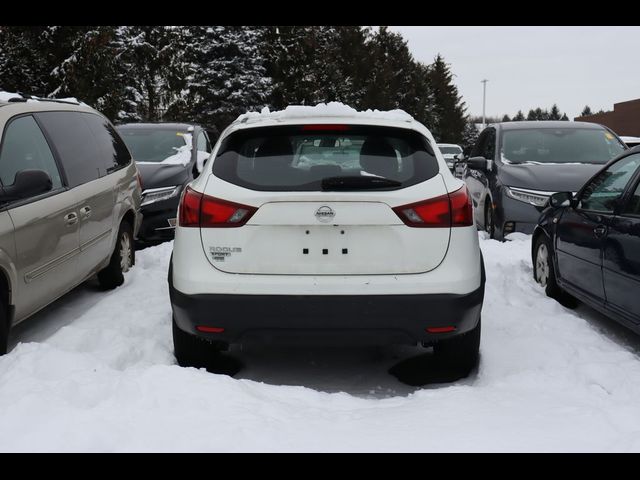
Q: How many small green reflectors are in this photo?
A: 0